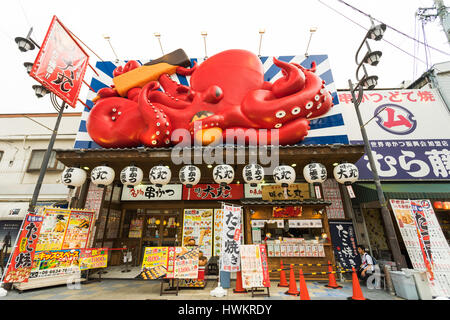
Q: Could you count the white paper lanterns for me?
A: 10